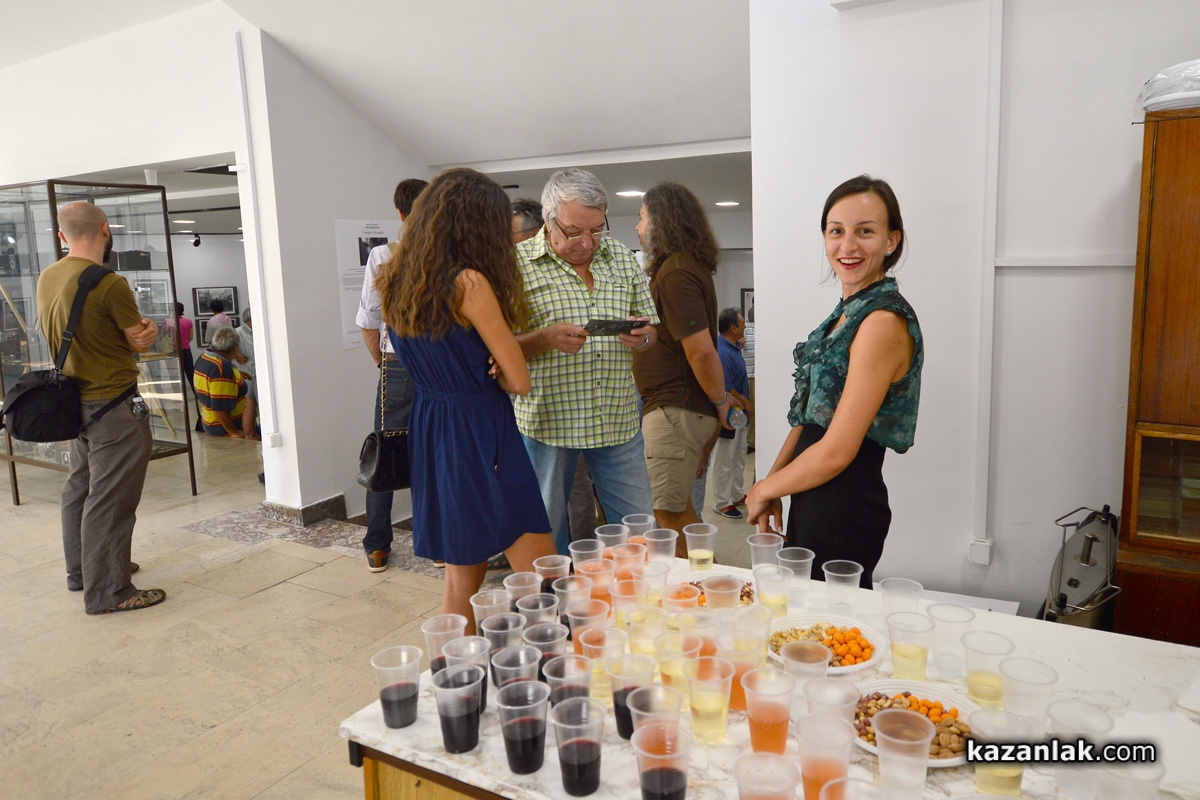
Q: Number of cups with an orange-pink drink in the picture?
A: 12